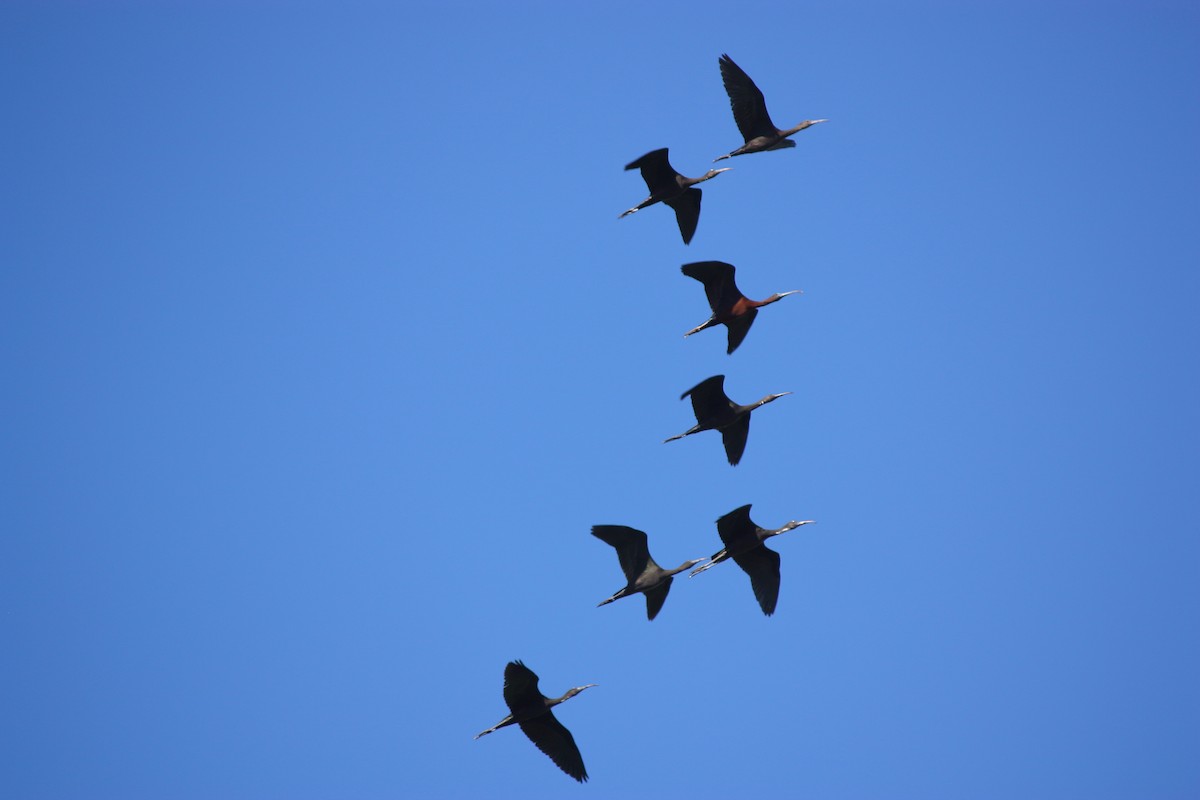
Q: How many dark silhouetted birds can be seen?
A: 7